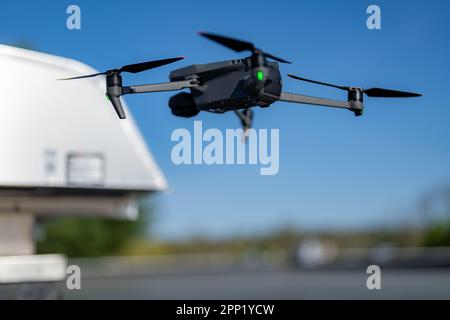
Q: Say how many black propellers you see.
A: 3